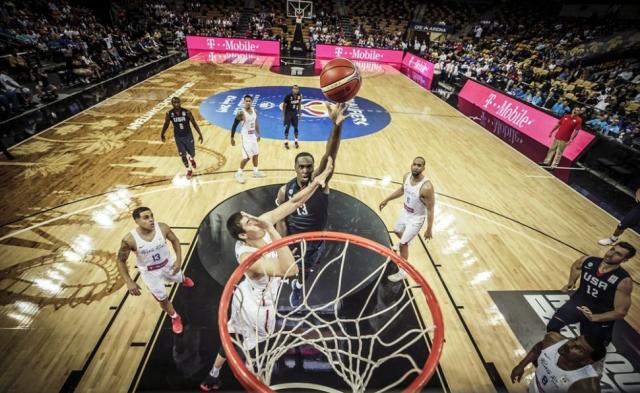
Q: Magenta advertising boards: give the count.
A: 4